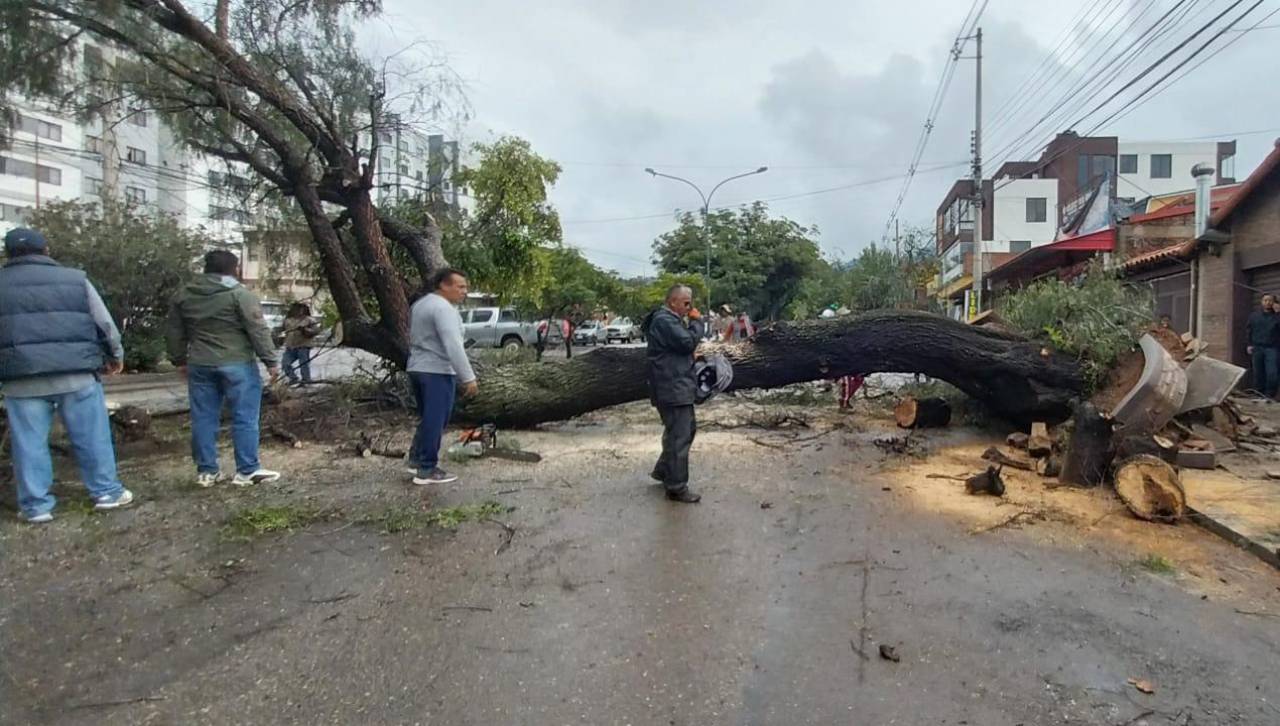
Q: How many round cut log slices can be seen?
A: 2